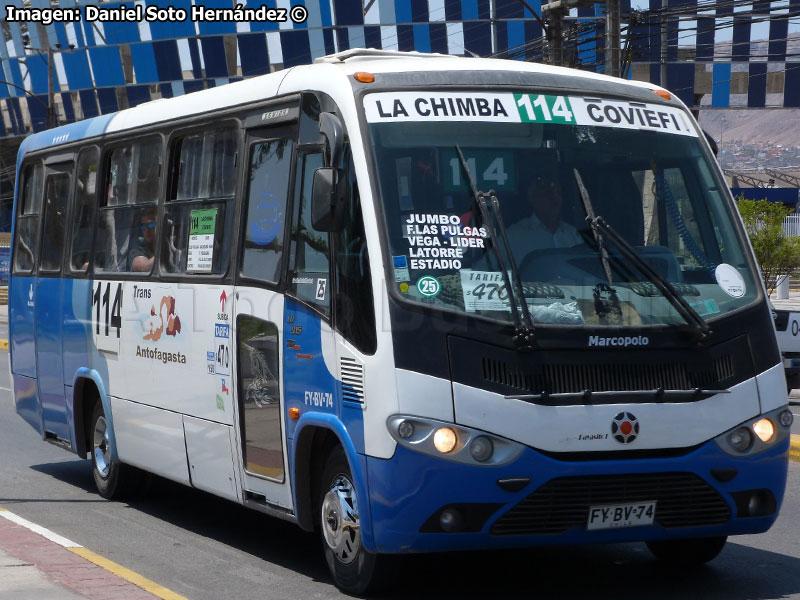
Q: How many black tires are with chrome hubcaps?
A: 2